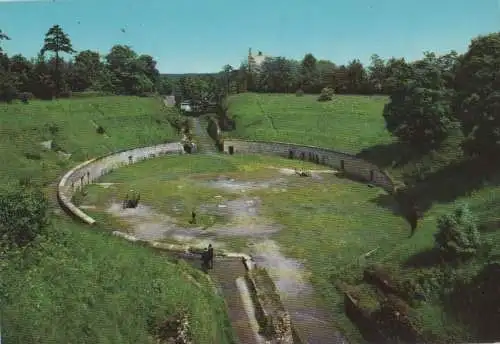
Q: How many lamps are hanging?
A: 0